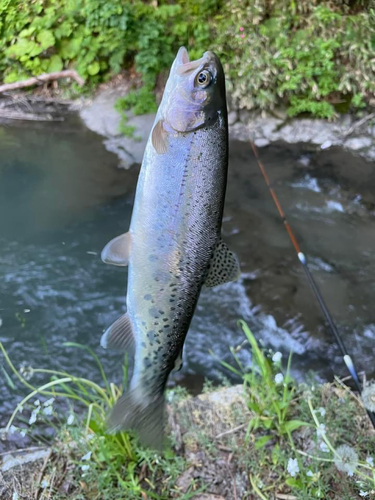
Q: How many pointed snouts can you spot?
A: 1